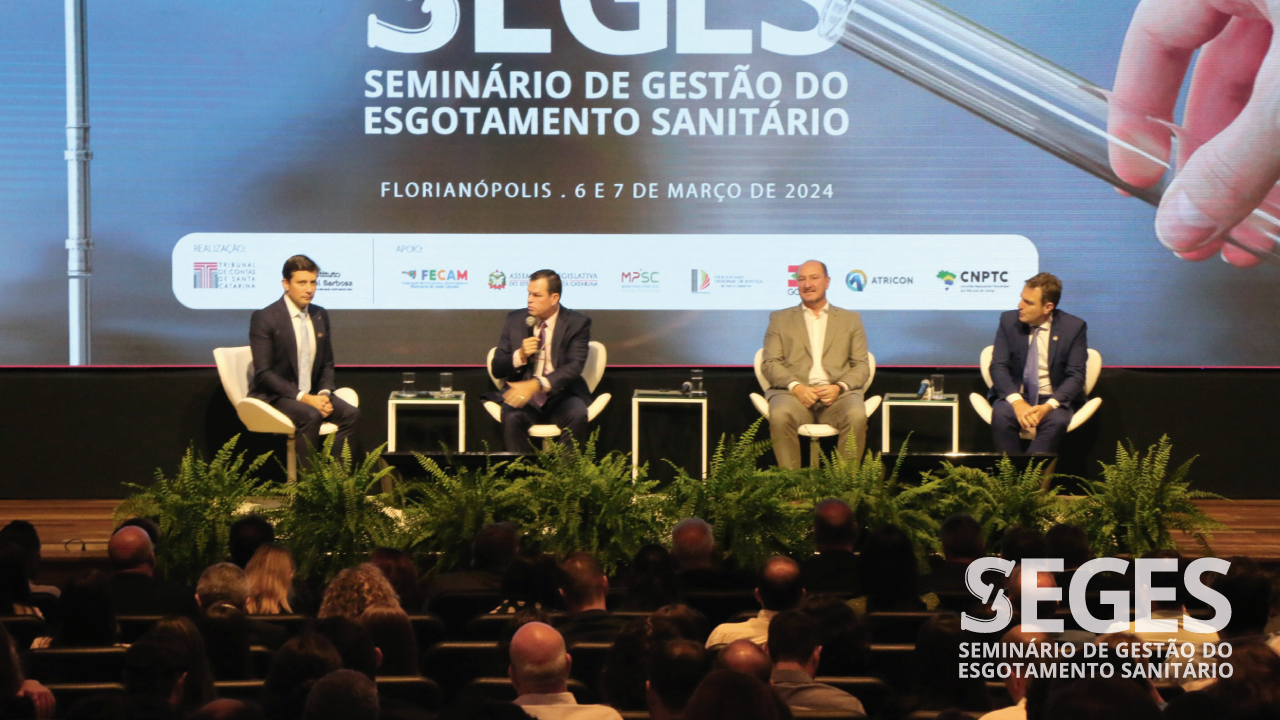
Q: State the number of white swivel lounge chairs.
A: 4